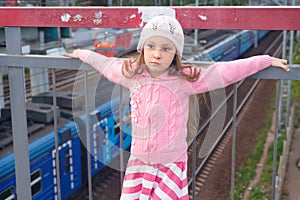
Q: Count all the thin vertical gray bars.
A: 6